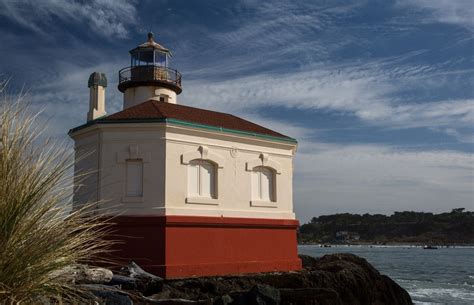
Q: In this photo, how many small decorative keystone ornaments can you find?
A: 3